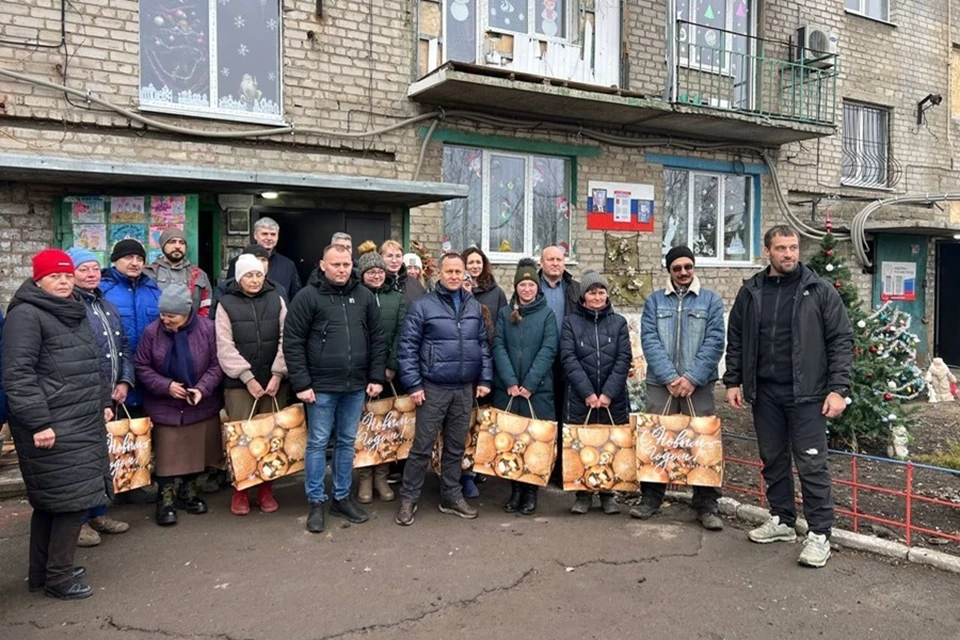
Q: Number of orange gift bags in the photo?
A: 7